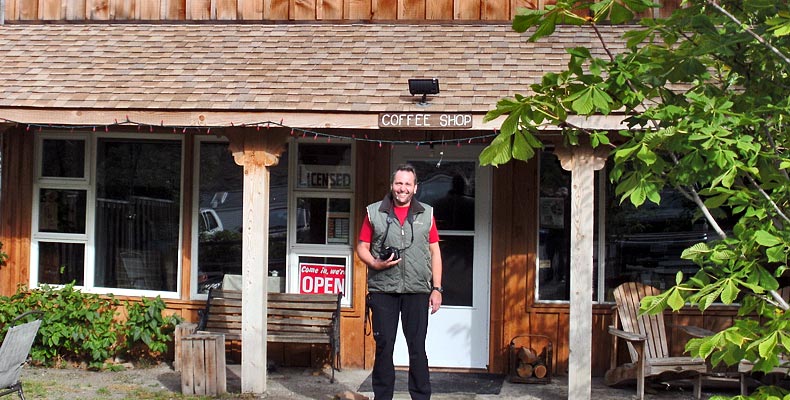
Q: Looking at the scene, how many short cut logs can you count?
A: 3